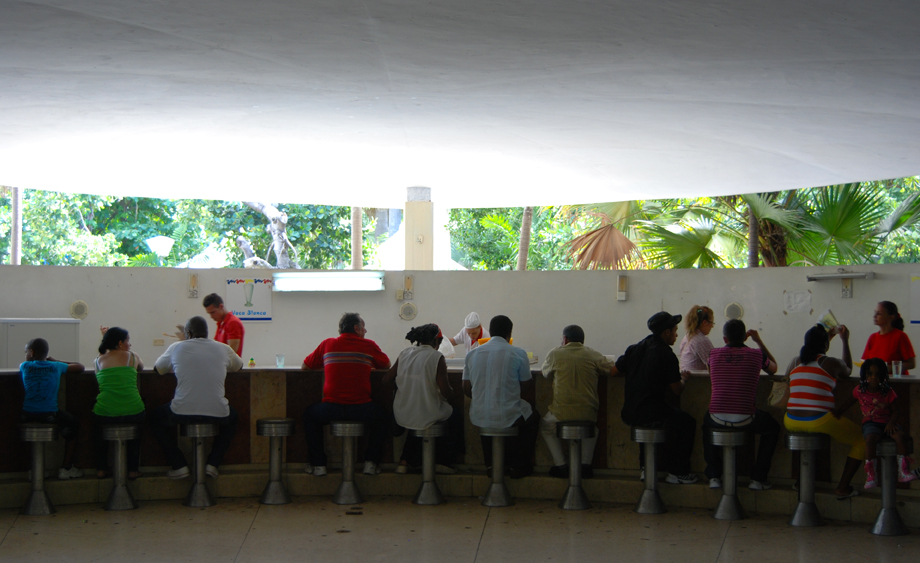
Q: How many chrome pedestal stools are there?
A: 12